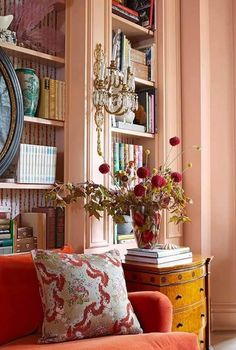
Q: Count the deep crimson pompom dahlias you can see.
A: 6